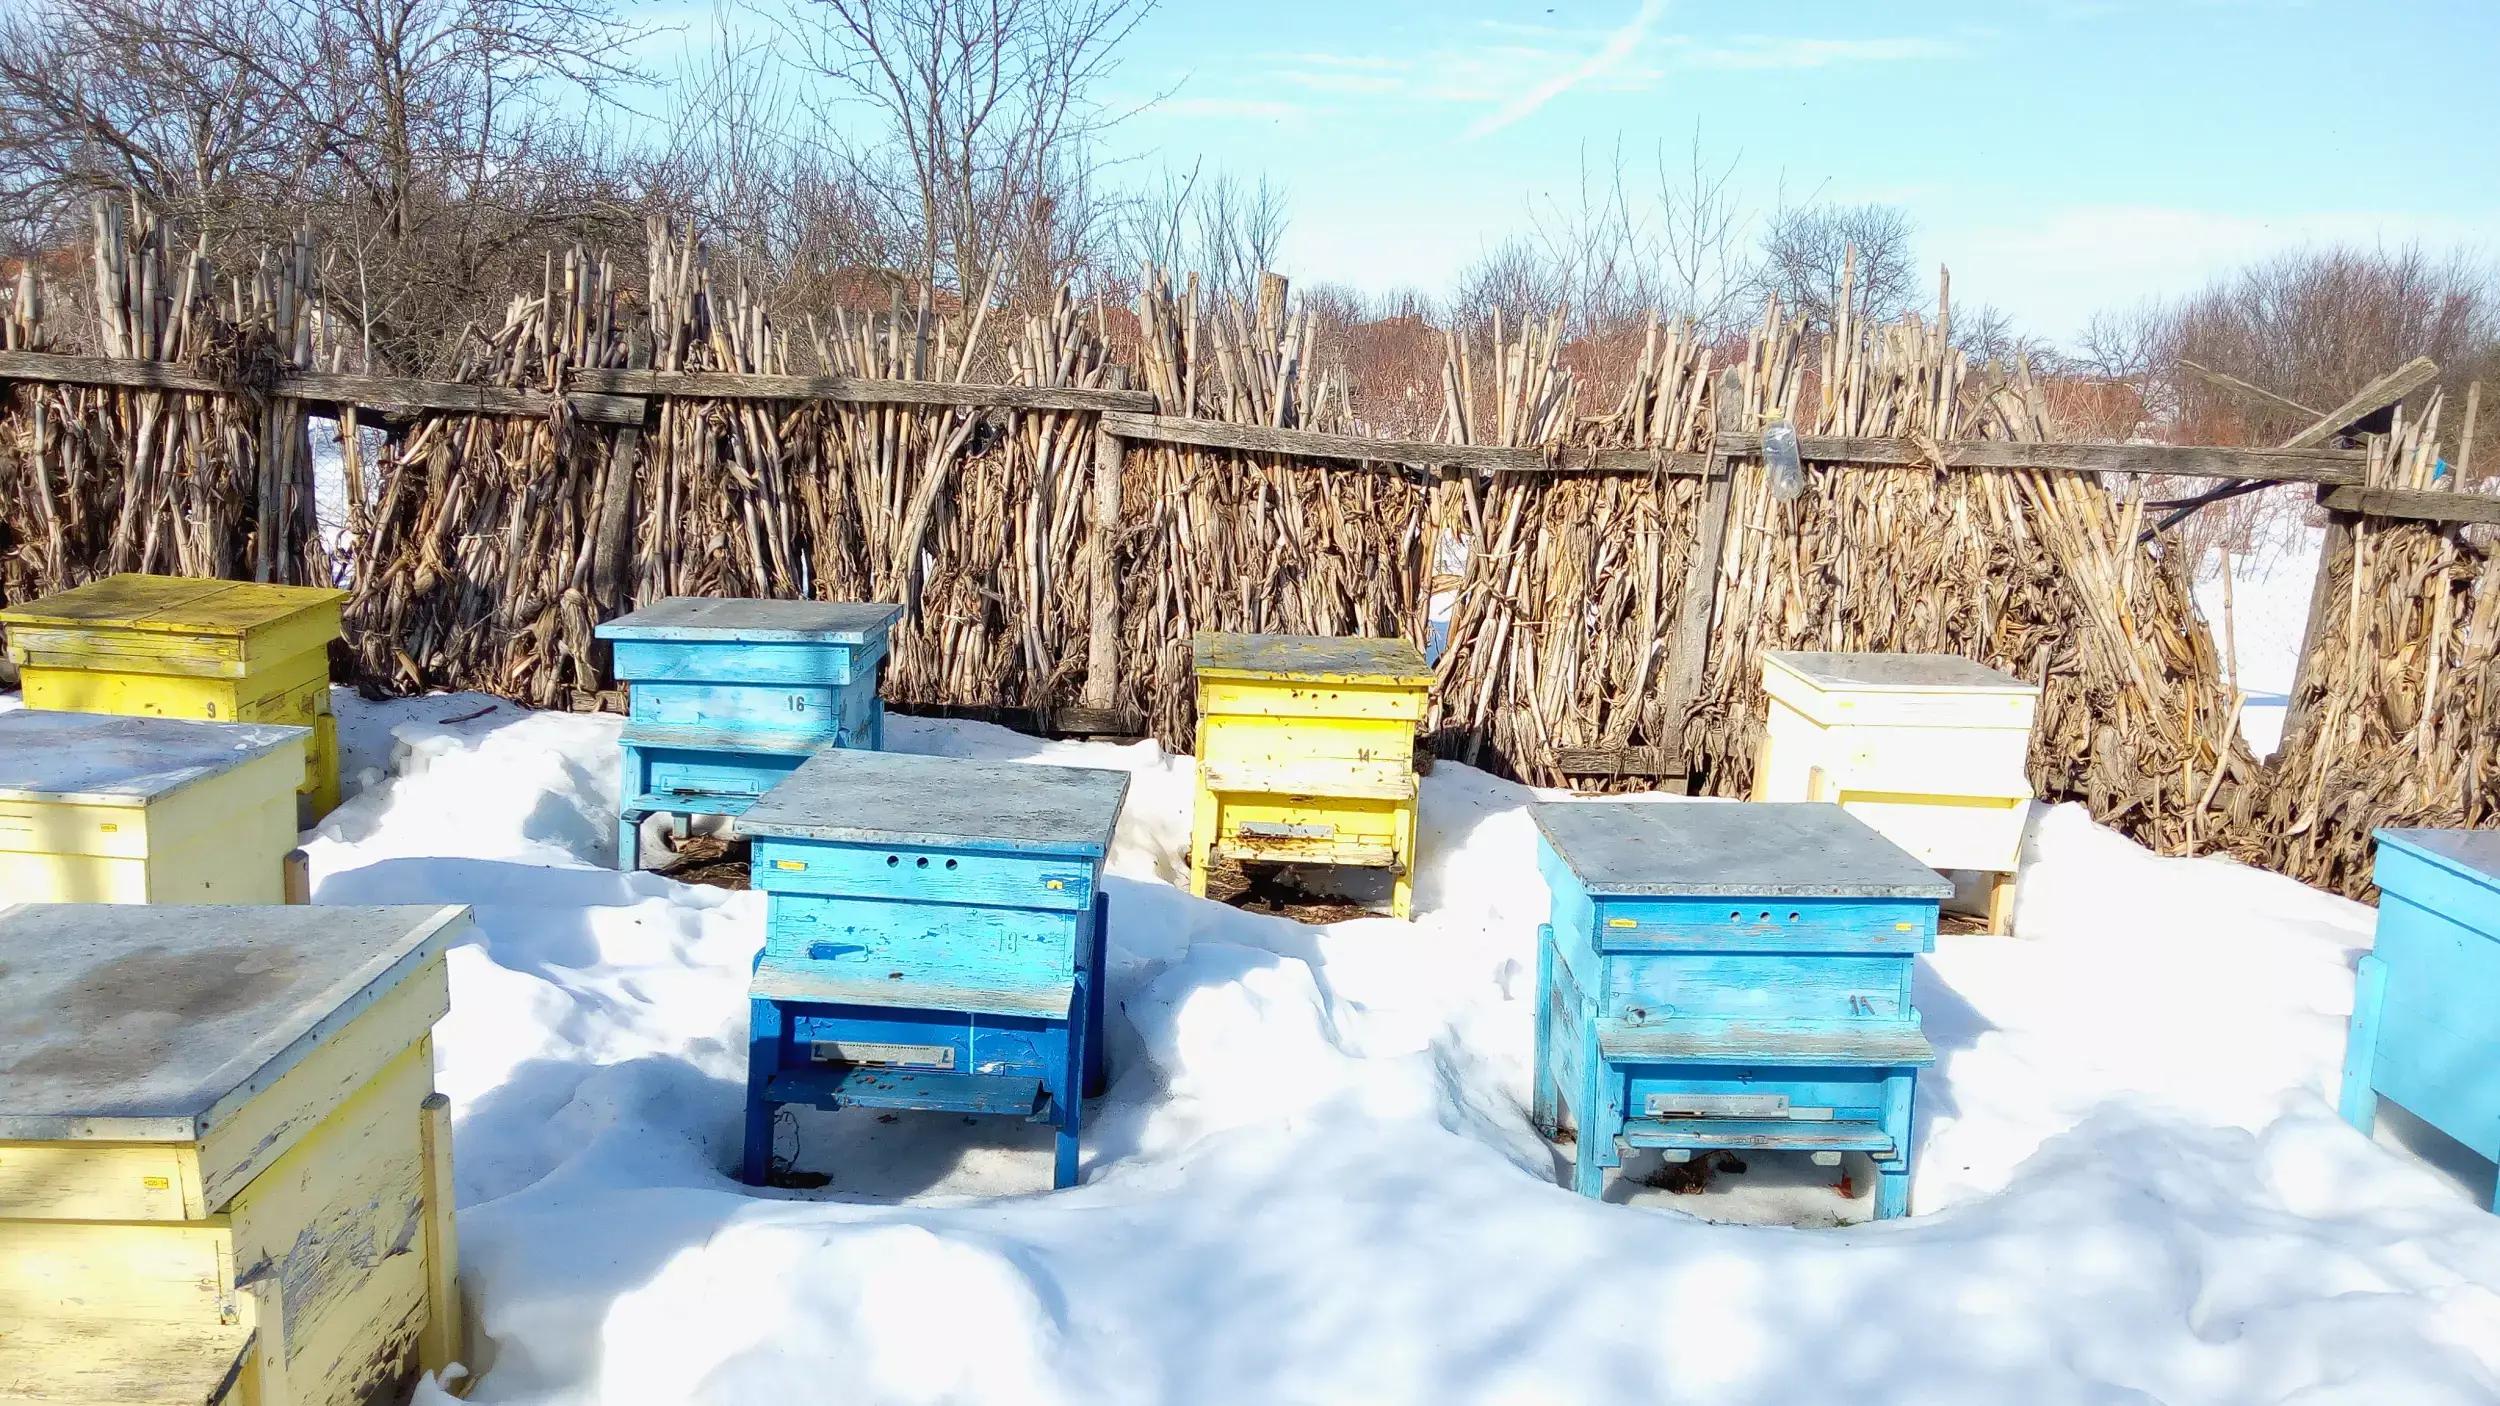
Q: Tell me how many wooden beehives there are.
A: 9